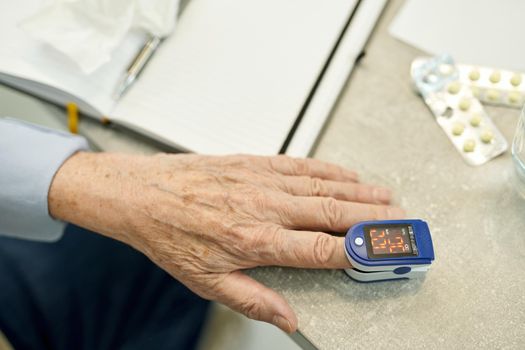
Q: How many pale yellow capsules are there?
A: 12